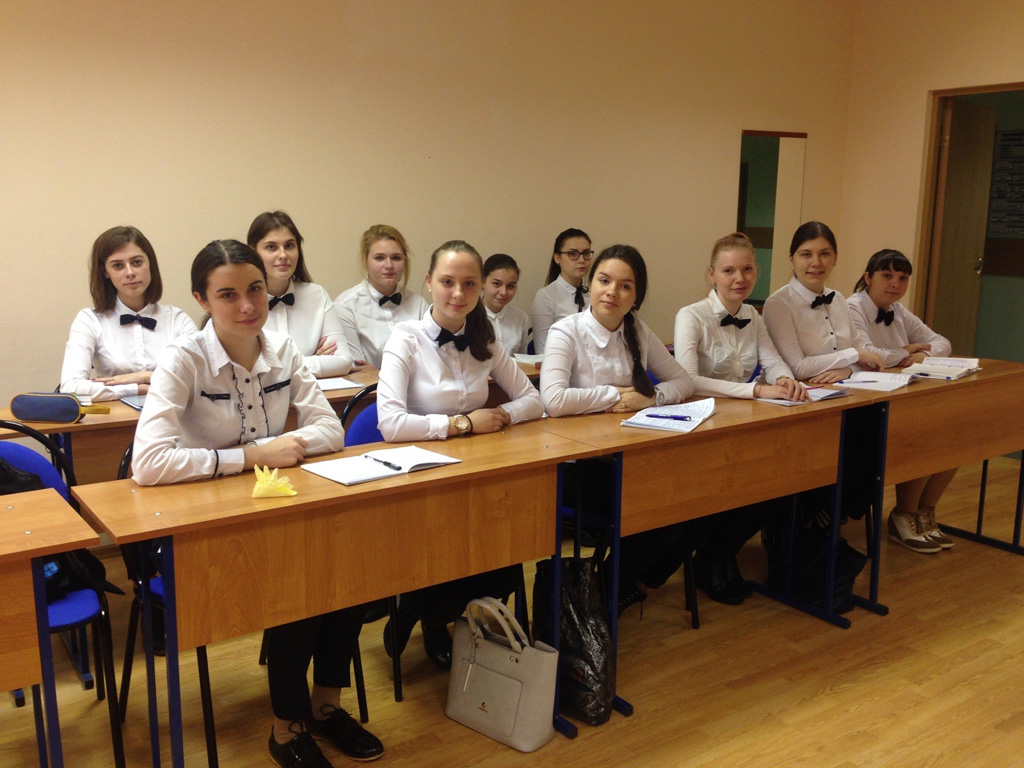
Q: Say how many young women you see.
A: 11